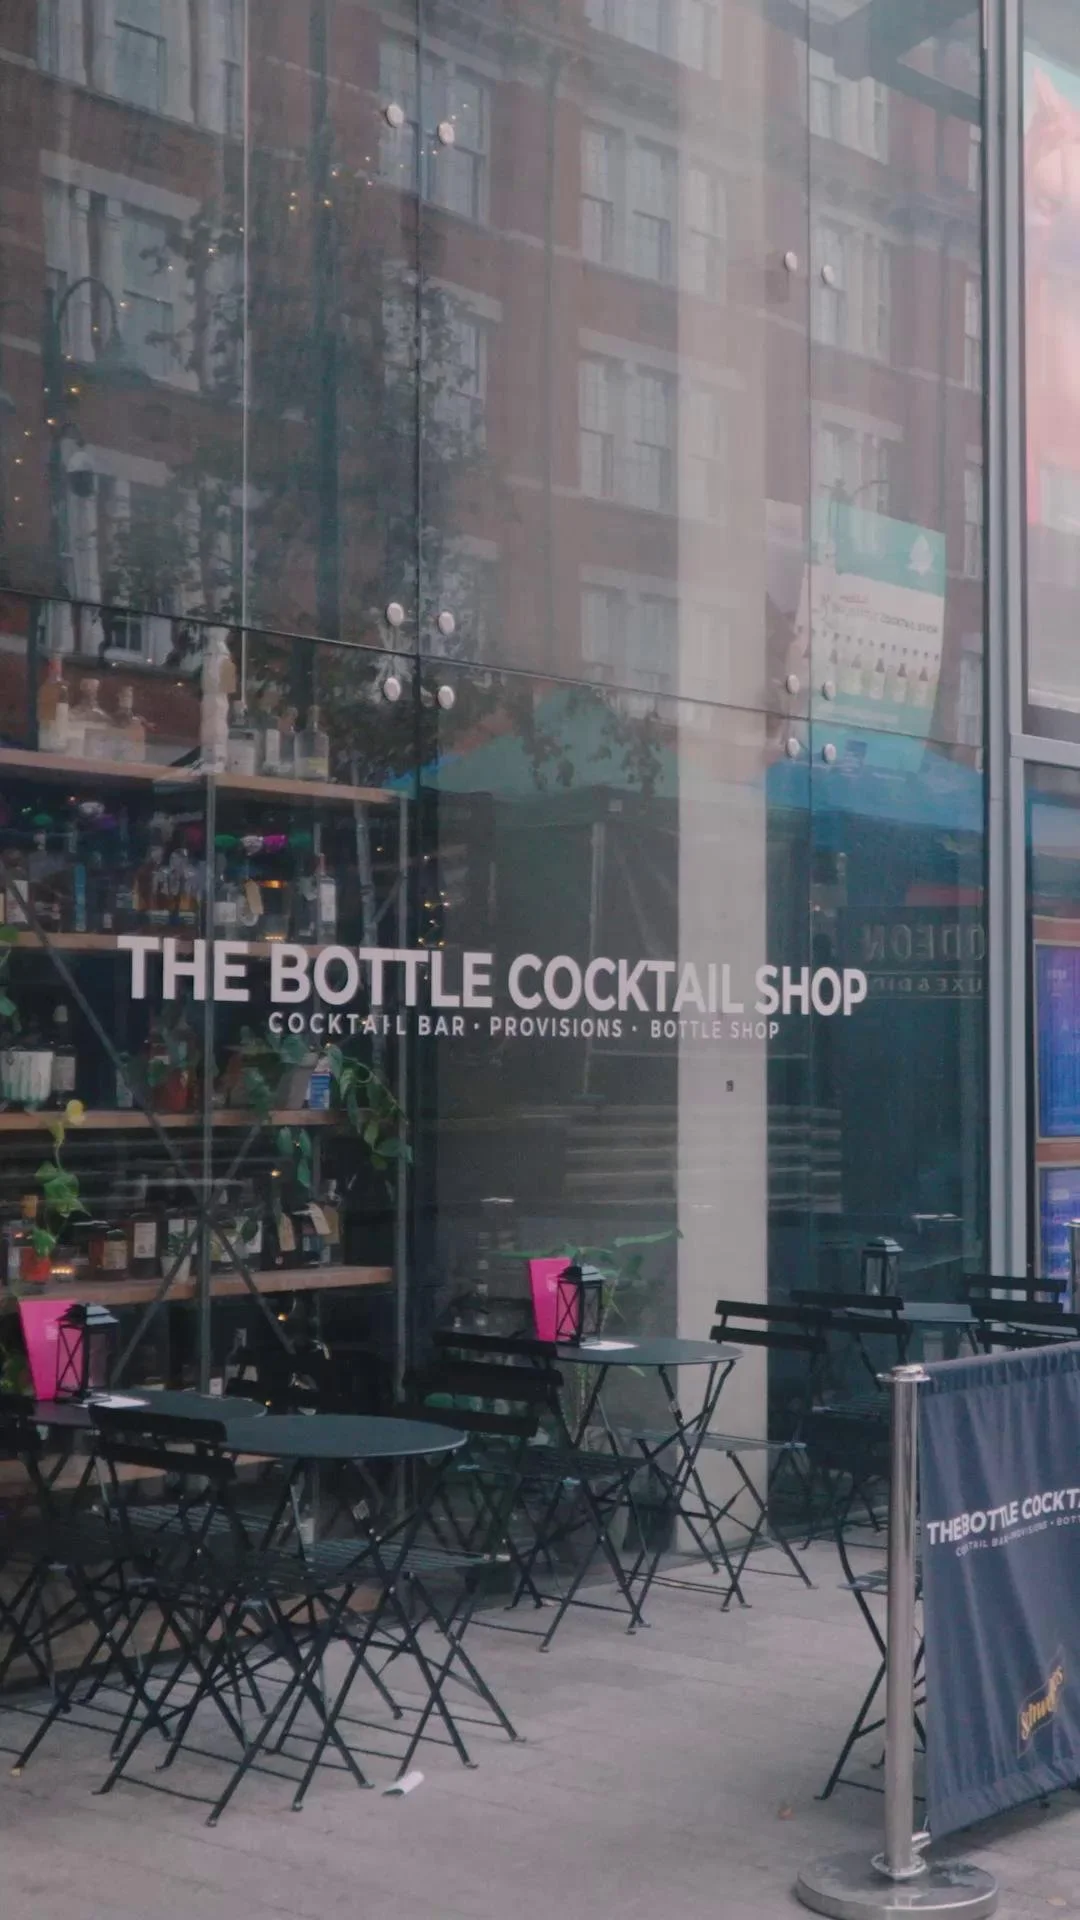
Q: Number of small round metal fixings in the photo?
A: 12